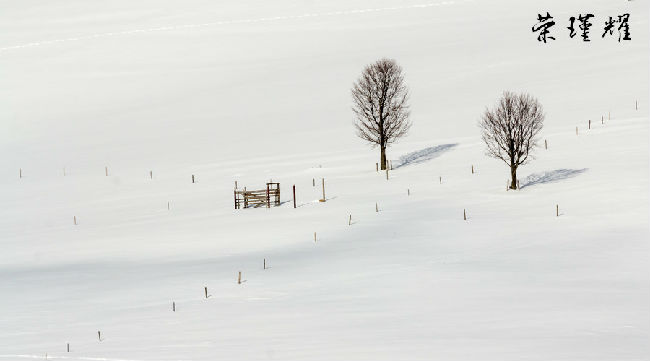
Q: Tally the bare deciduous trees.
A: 2